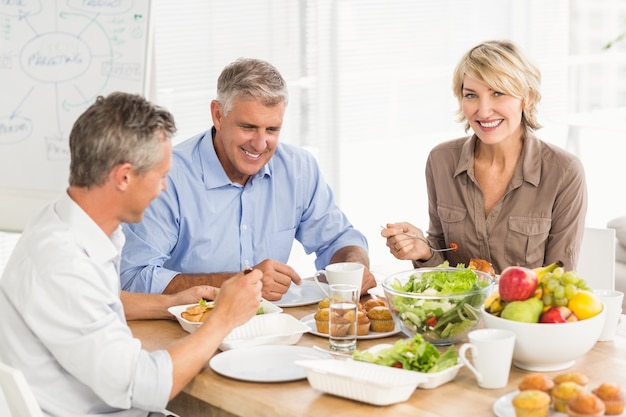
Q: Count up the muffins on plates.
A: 12